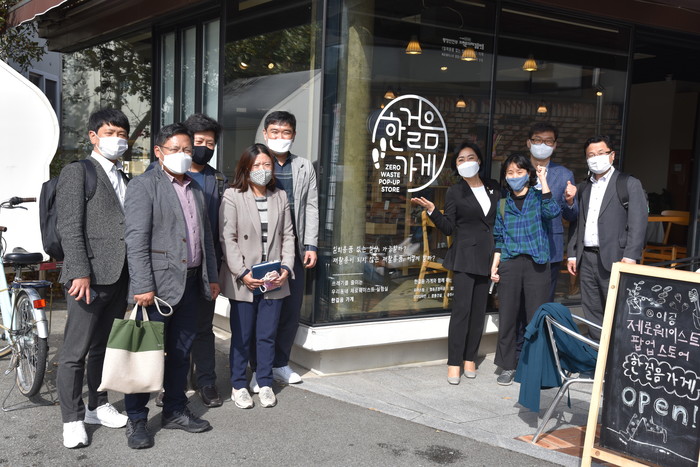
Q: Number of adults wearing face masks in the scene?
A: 9